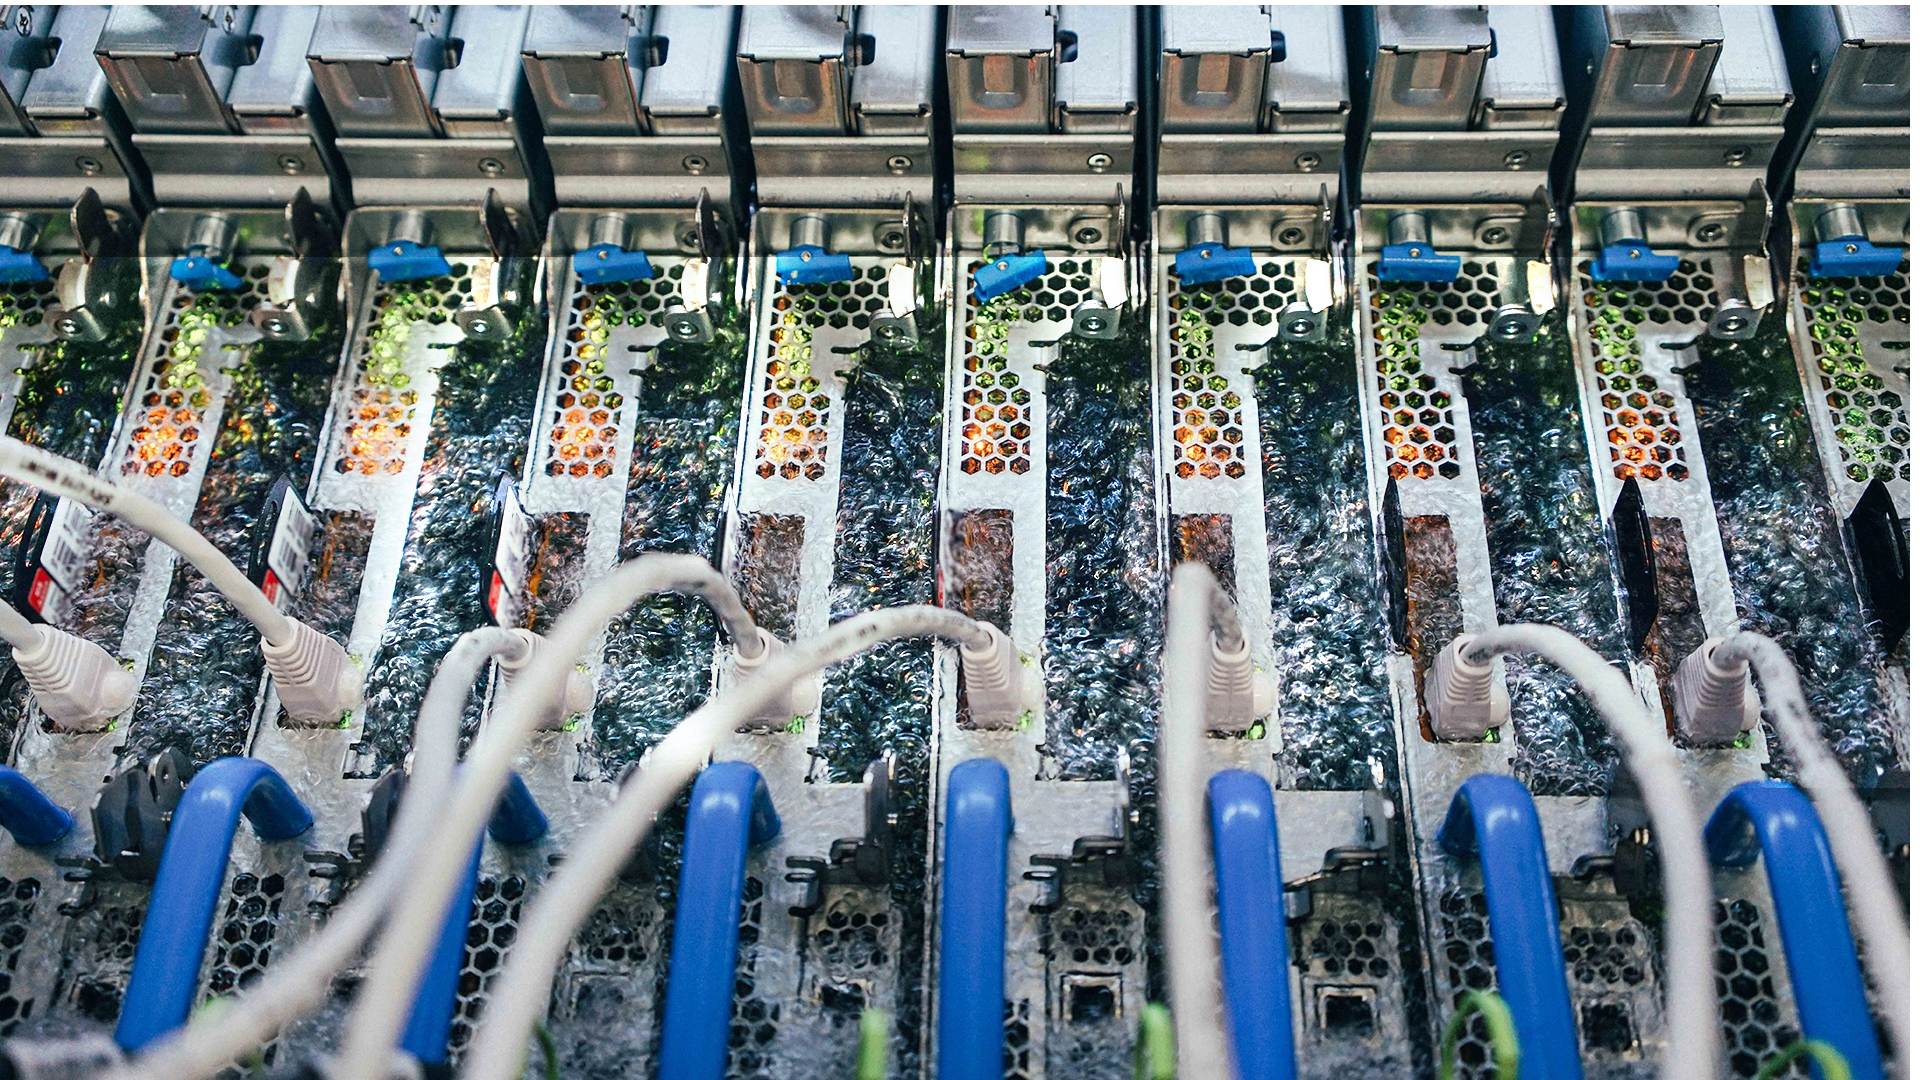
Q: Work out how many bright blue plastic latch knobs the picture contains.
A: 10